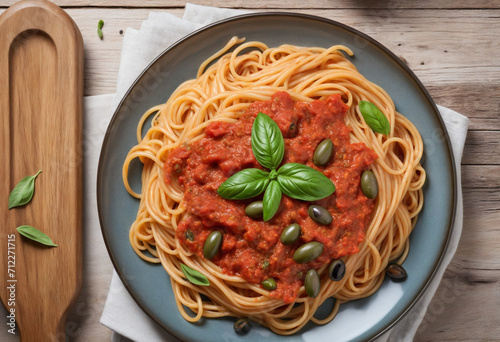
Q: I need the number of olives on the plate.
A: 12